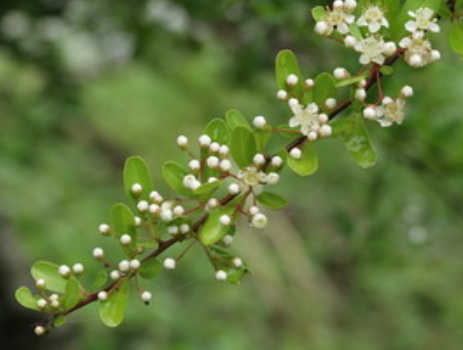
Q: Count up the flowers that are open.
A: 8